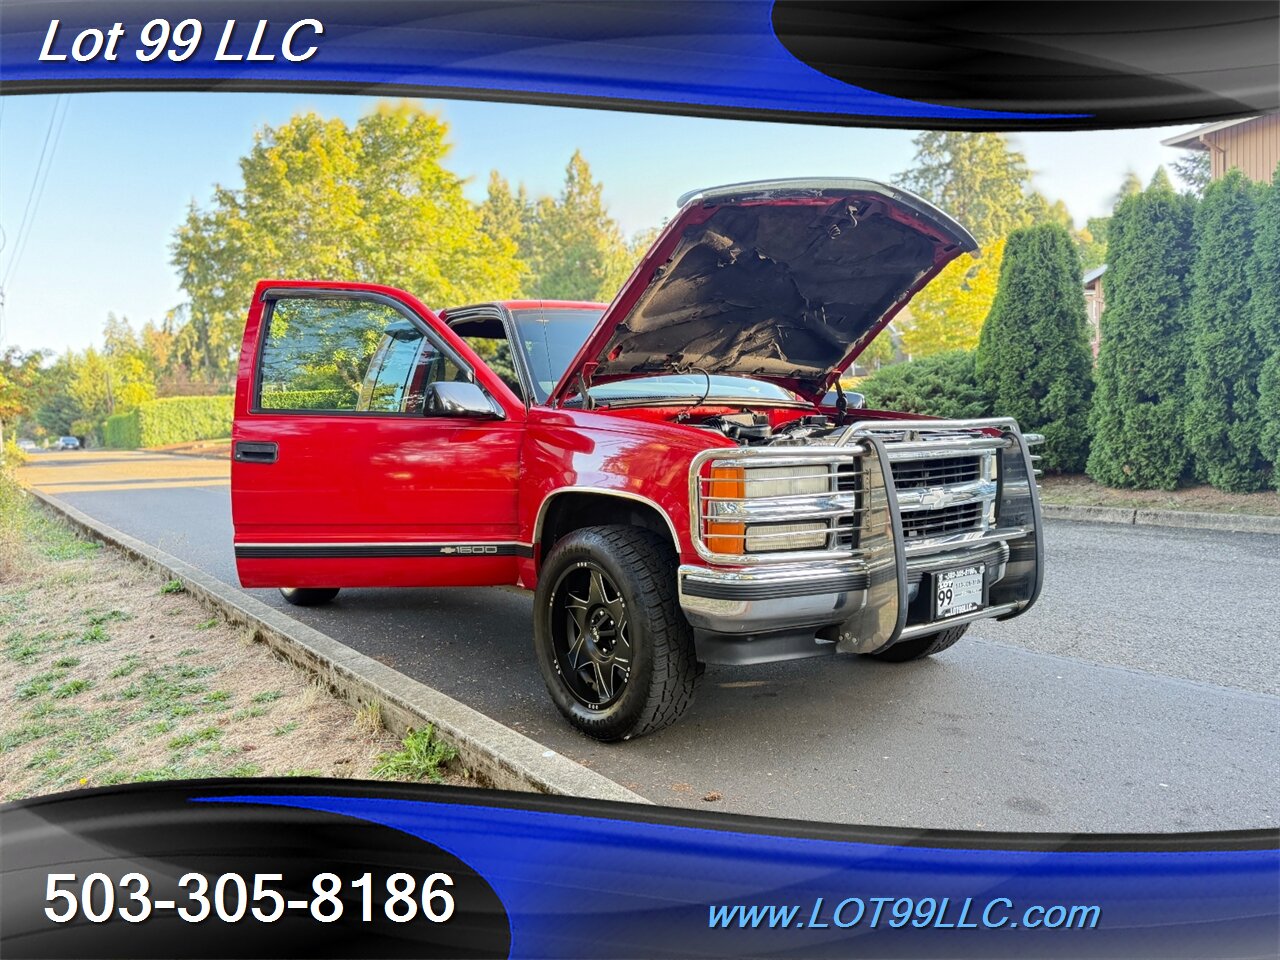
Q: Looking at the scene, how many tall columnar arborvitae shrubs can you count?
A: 4